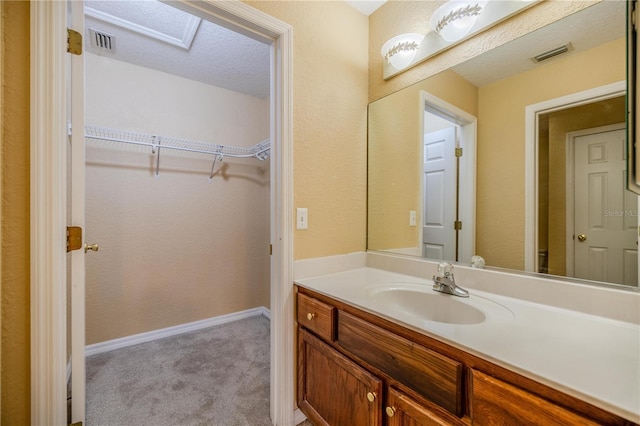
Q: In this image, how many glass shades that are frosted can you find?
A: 2